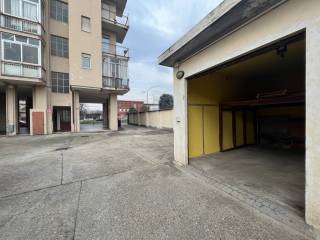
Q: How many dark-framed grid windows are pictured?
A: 3